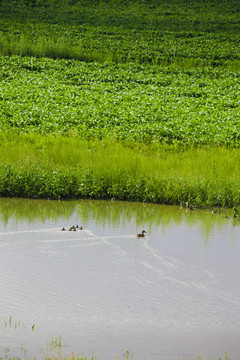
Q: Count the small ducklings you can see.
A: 6